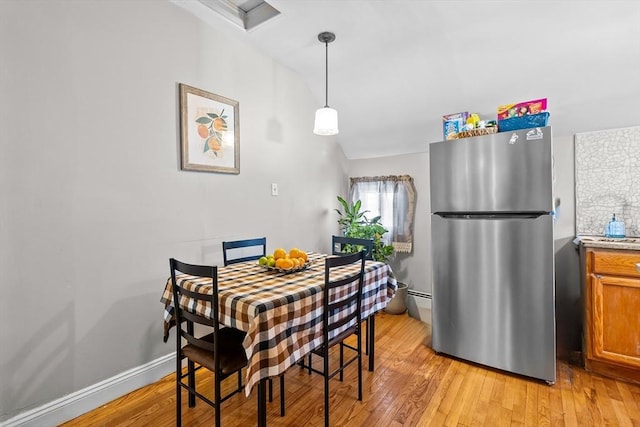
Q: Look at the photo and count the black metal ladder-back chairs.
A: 4